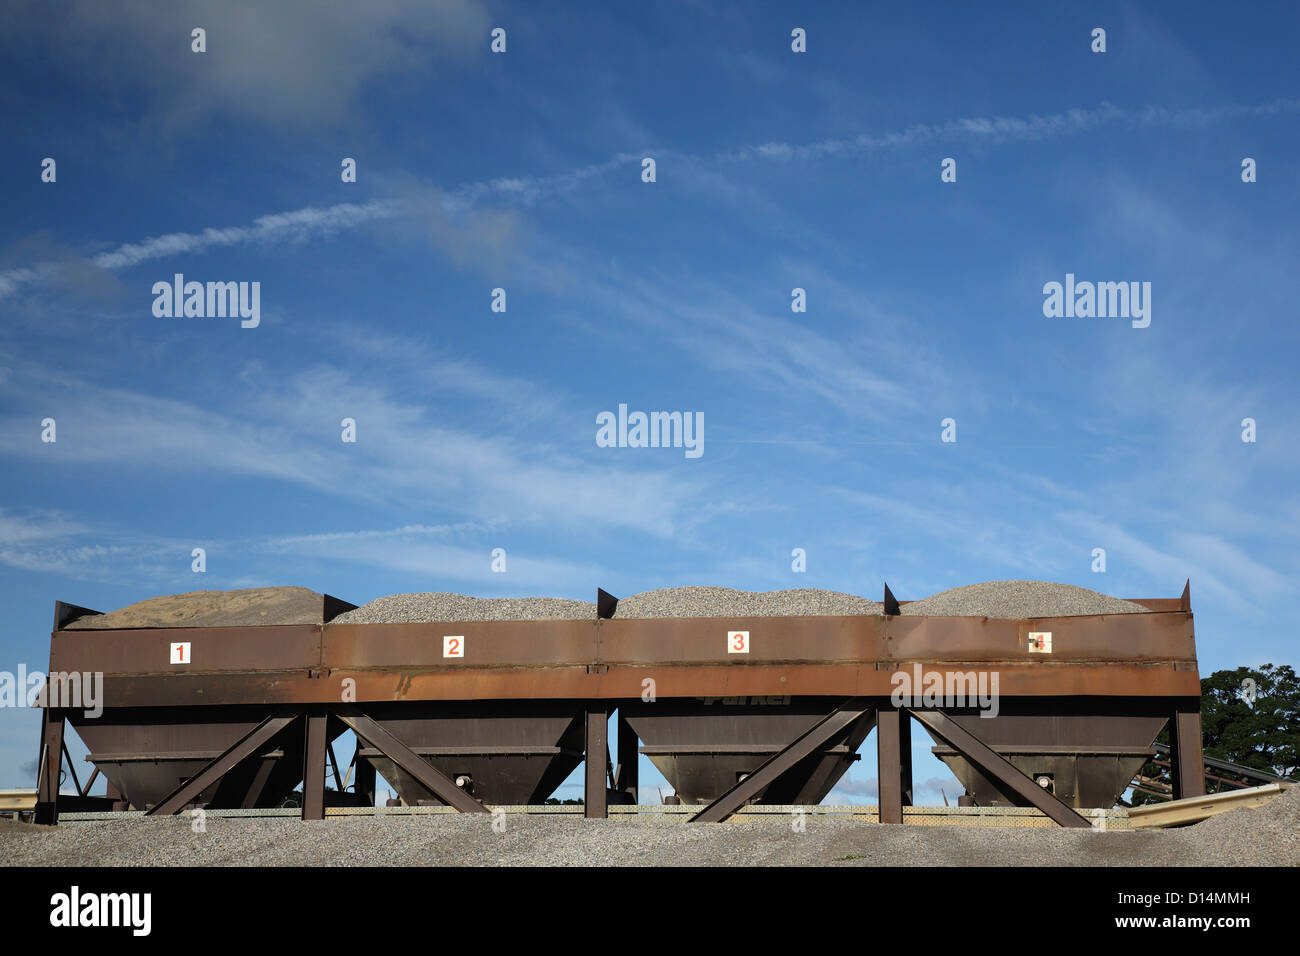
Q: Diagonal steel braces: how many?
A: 4